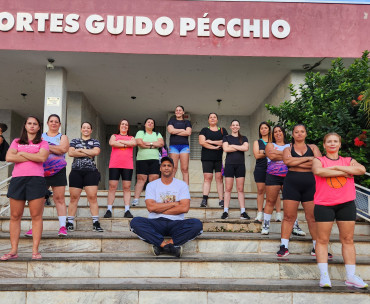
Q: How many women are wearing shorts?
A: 12